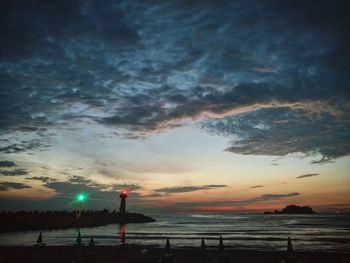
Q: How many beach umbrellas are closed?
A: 8